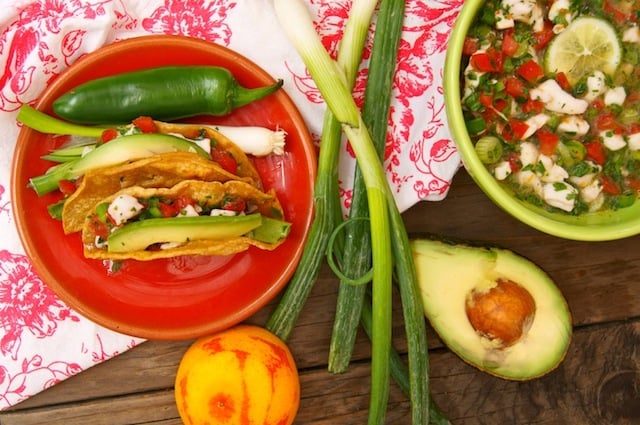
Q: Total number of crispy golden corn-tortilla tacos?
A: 2